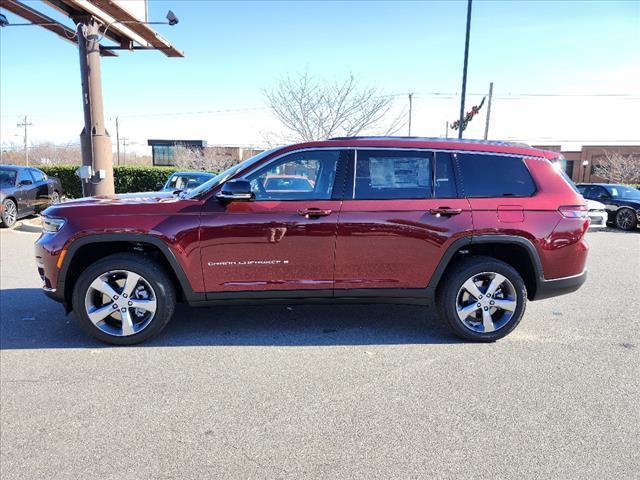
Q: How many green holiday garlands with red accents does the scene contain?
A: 1